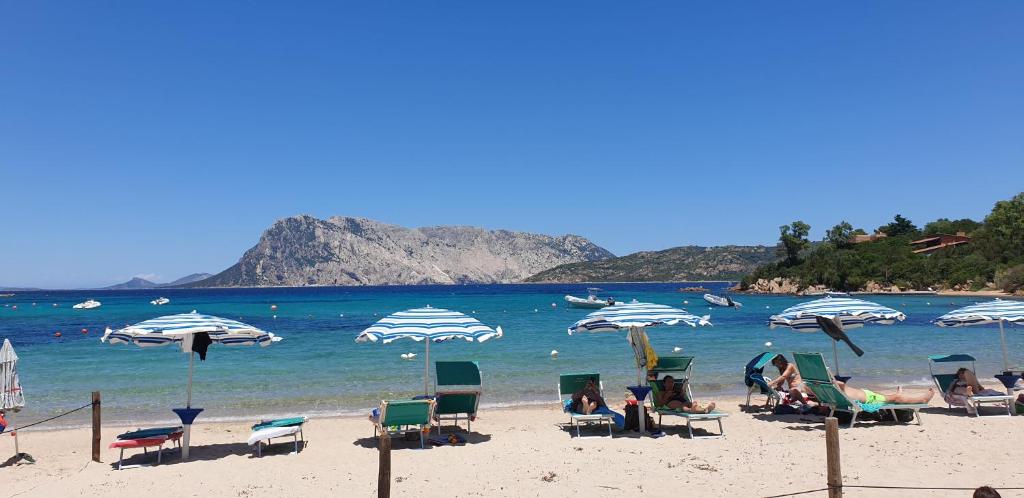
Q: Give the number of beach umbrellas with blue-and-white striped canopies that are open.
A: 5